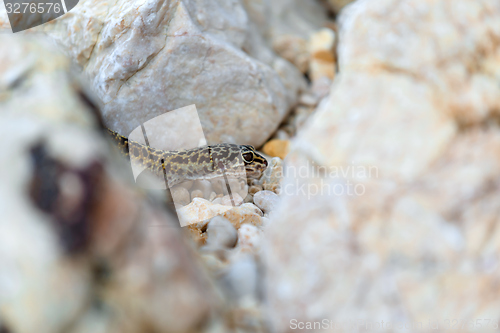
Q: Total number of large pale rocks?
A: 3